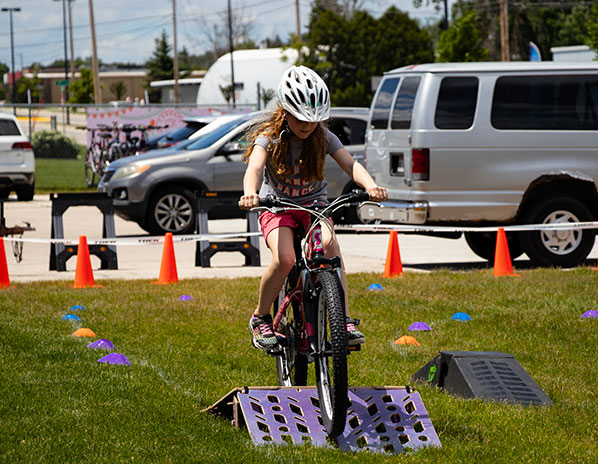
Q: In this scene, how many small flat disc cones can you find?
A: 11